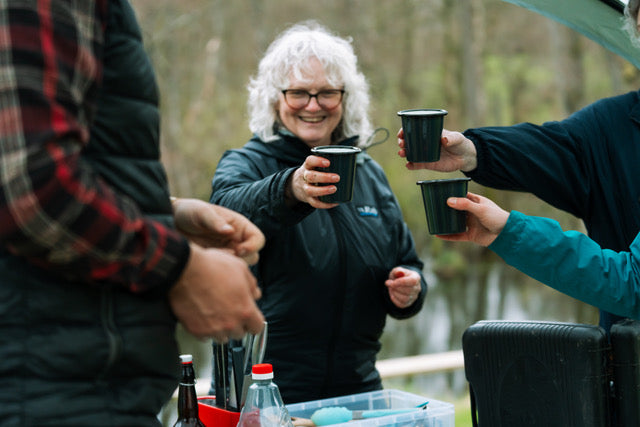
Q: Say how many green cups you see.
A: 3